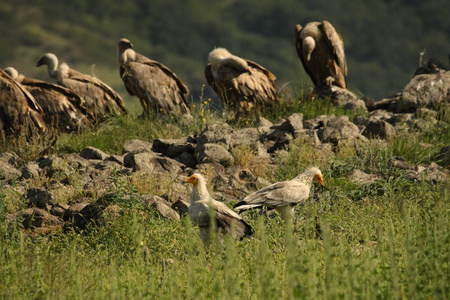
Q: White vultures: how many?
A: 2